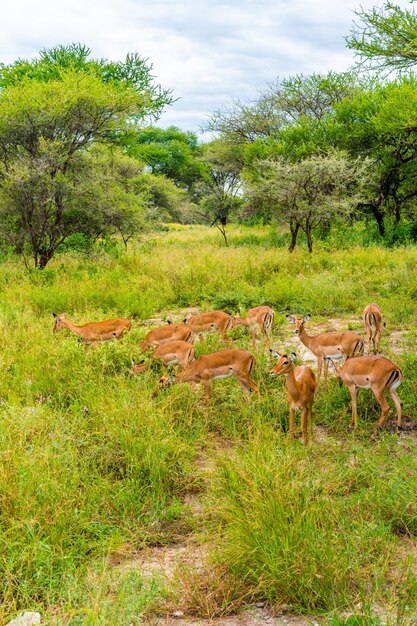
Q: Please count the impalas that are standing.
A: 10